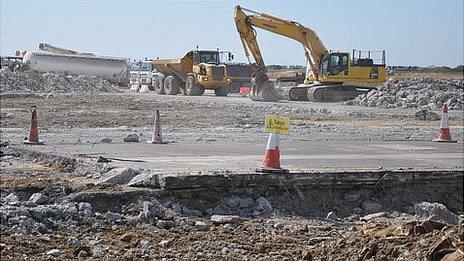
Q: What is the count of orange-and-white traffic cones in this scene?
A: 4